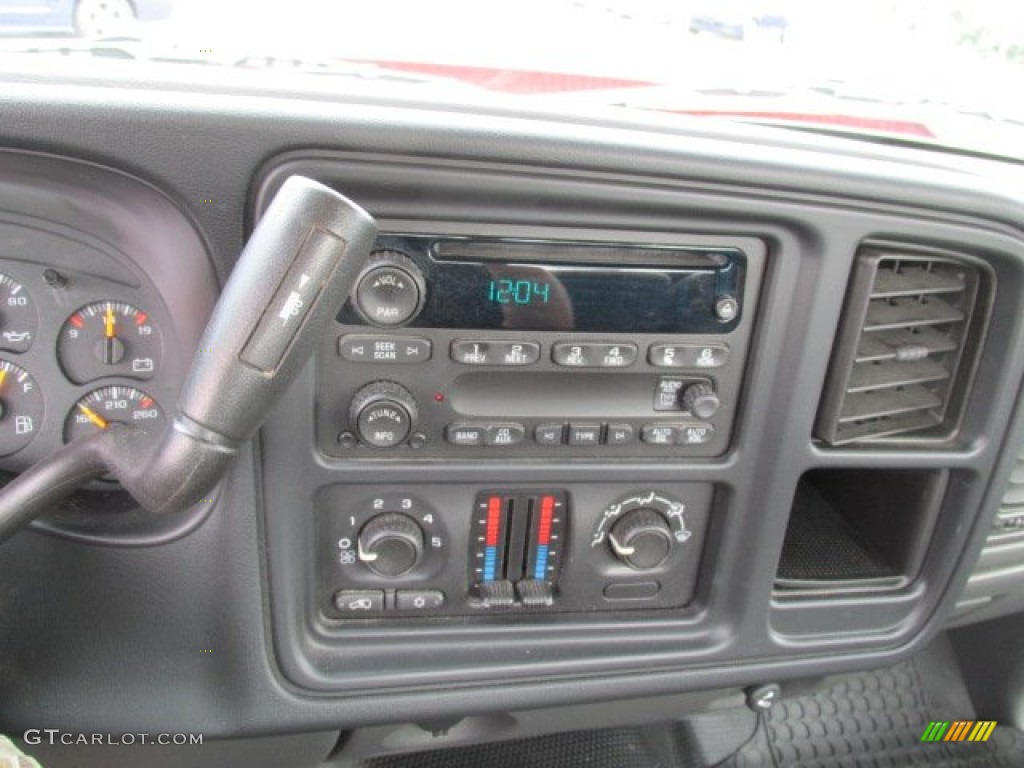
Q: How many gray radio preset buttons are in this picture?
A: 6